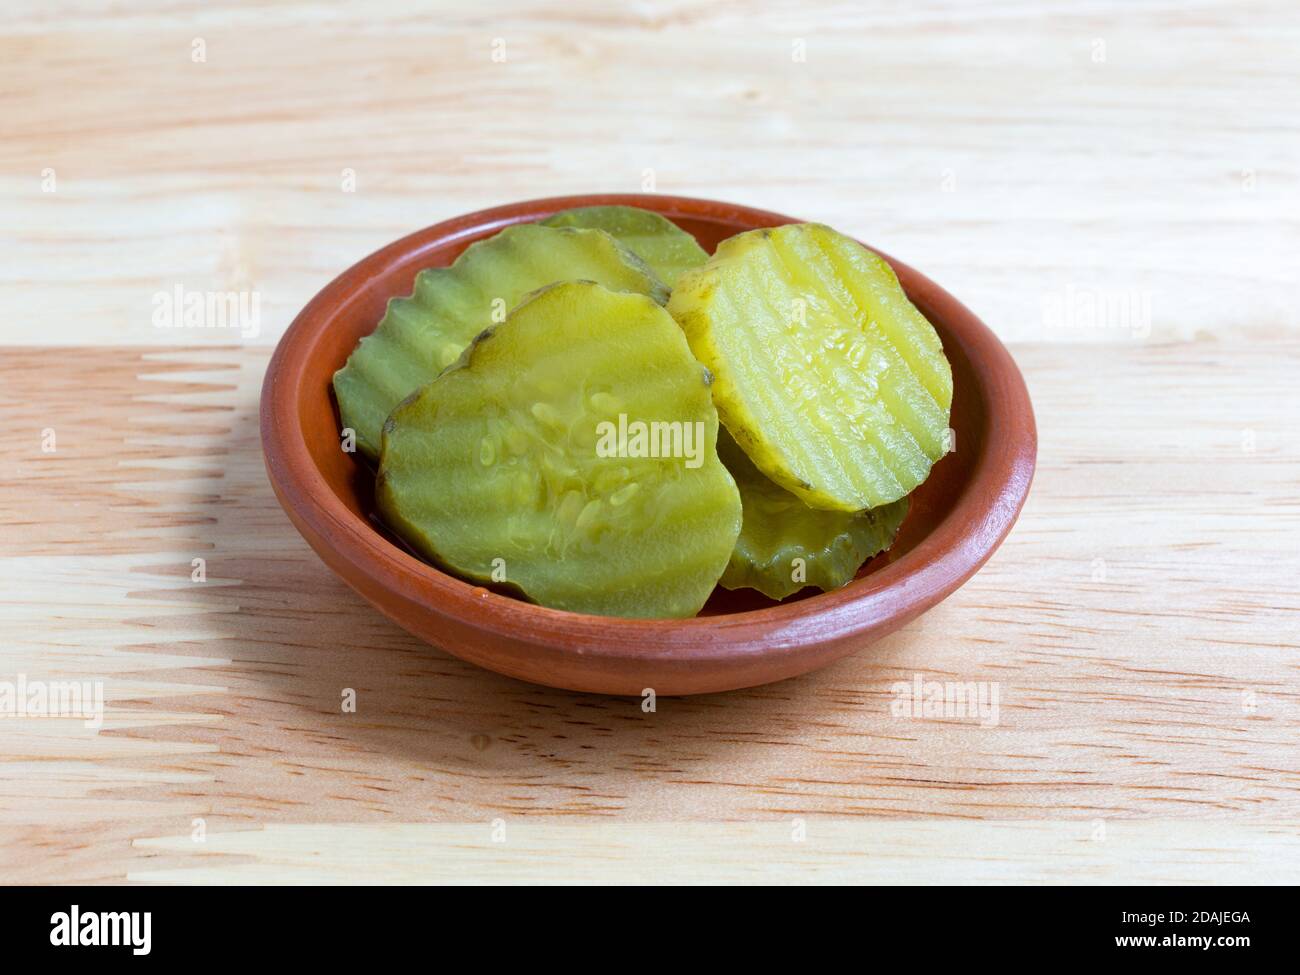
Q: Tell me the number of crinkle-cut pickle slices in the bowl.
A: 5